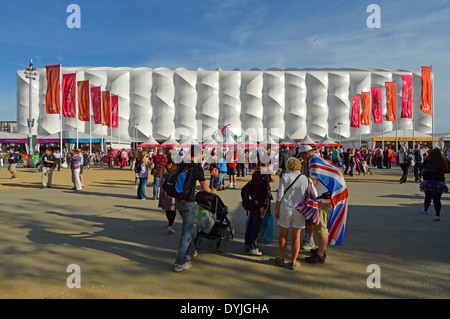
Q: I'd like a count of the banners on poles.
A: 12